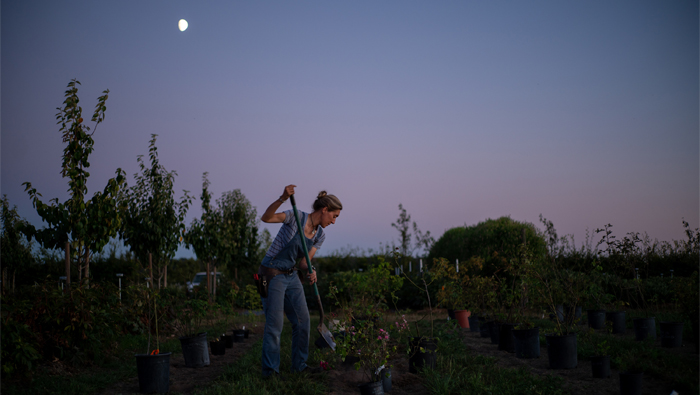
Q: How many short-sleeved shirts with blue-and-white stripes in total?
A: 1